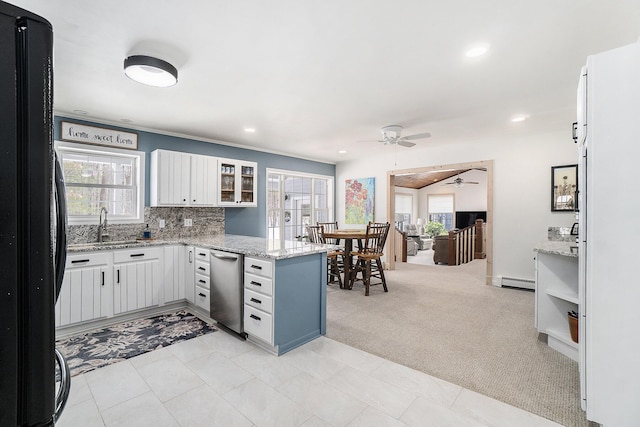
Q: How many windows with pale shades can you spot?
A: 2